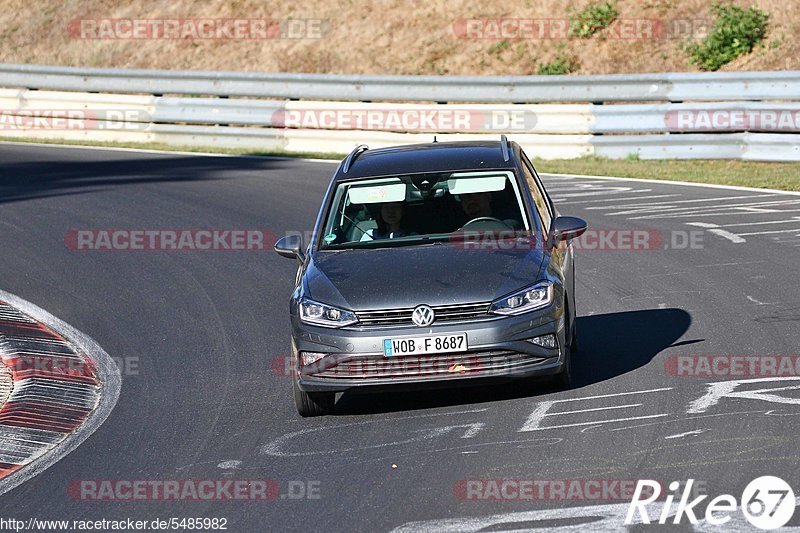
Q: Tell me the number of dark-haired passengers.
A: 1